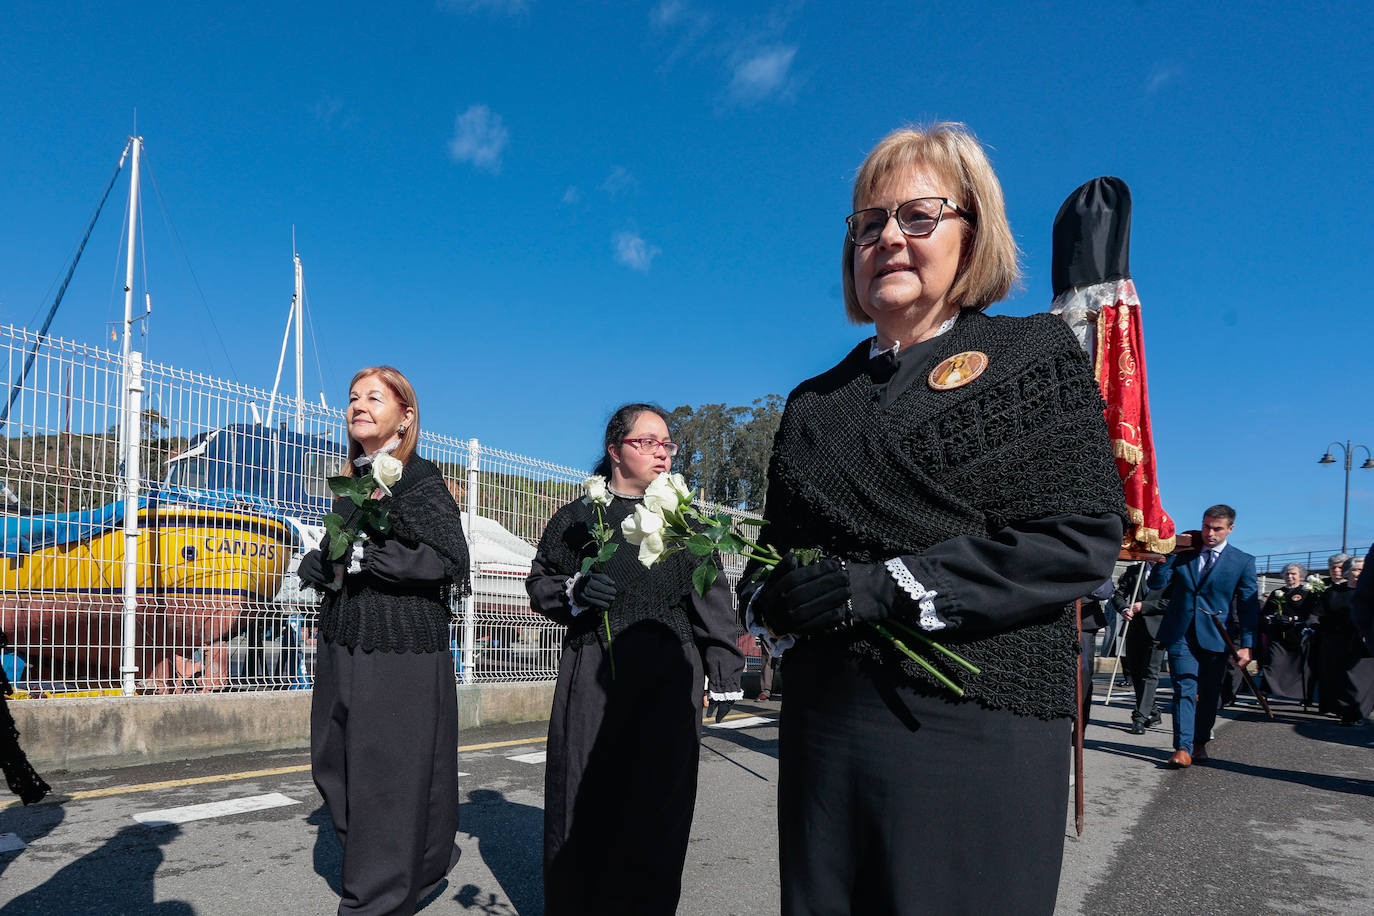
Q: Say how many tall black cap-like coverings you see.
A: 1